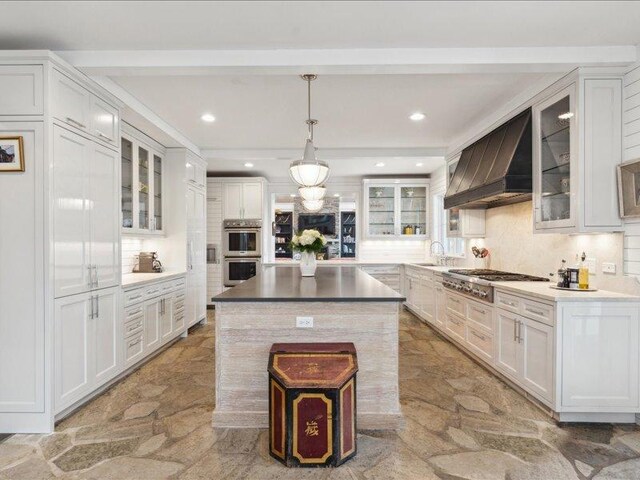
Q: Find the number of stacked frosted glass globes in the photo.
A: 3